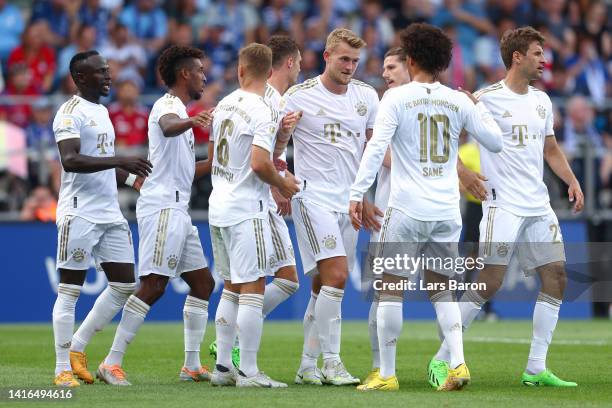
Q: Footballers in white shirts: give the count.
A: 8